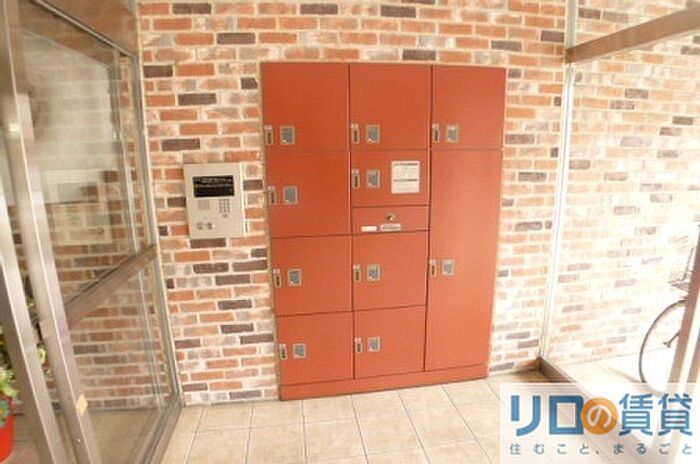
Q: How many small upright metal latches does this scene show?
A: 10